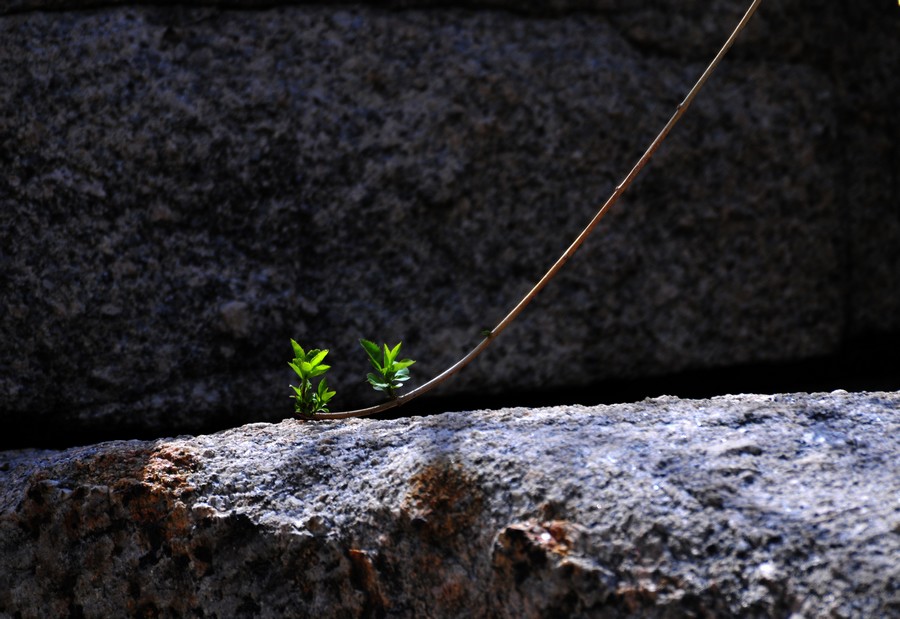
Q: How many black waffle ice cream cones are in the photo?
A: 0